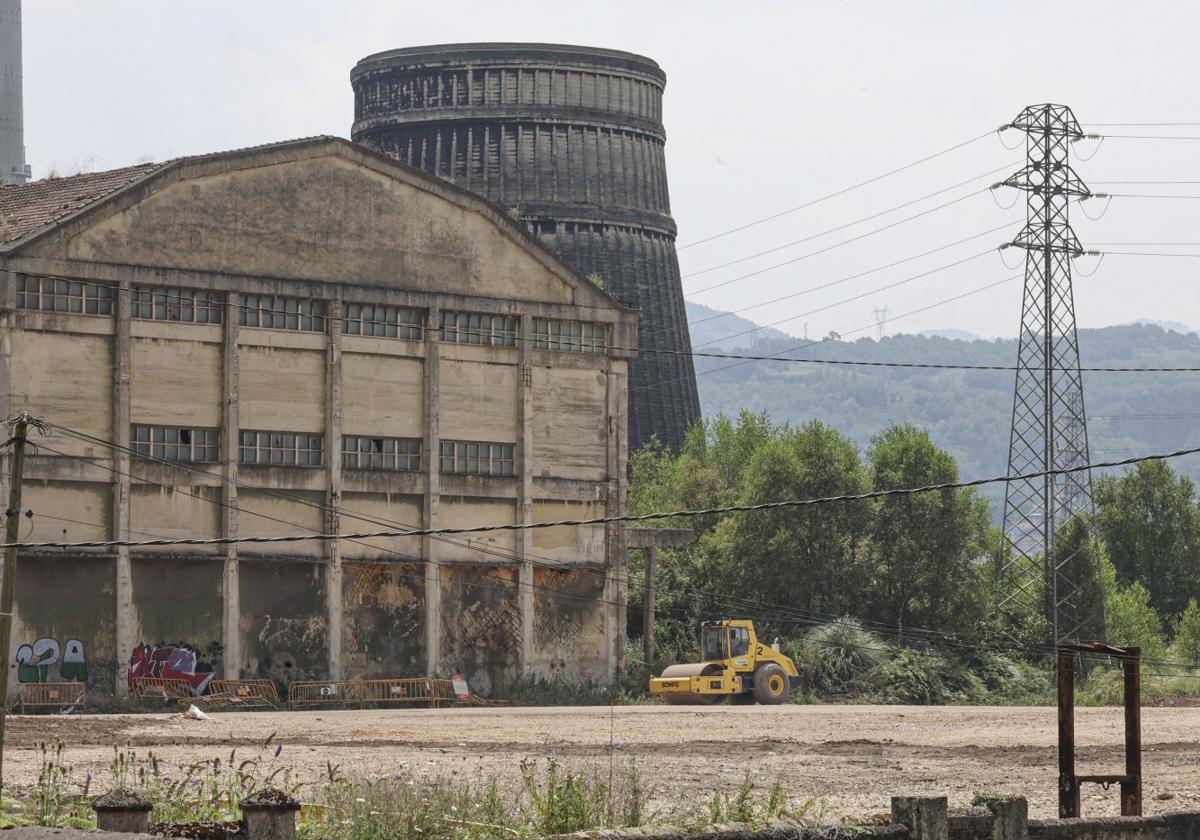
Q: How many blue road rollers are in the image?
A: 0